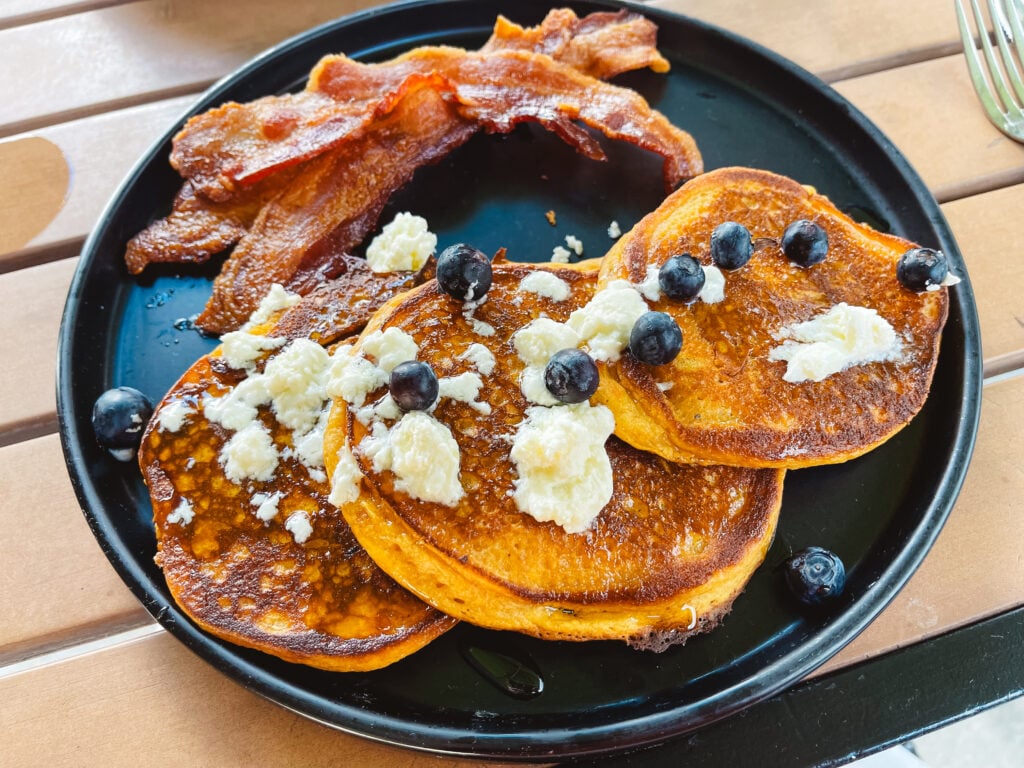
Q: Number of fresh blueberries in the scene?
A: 10